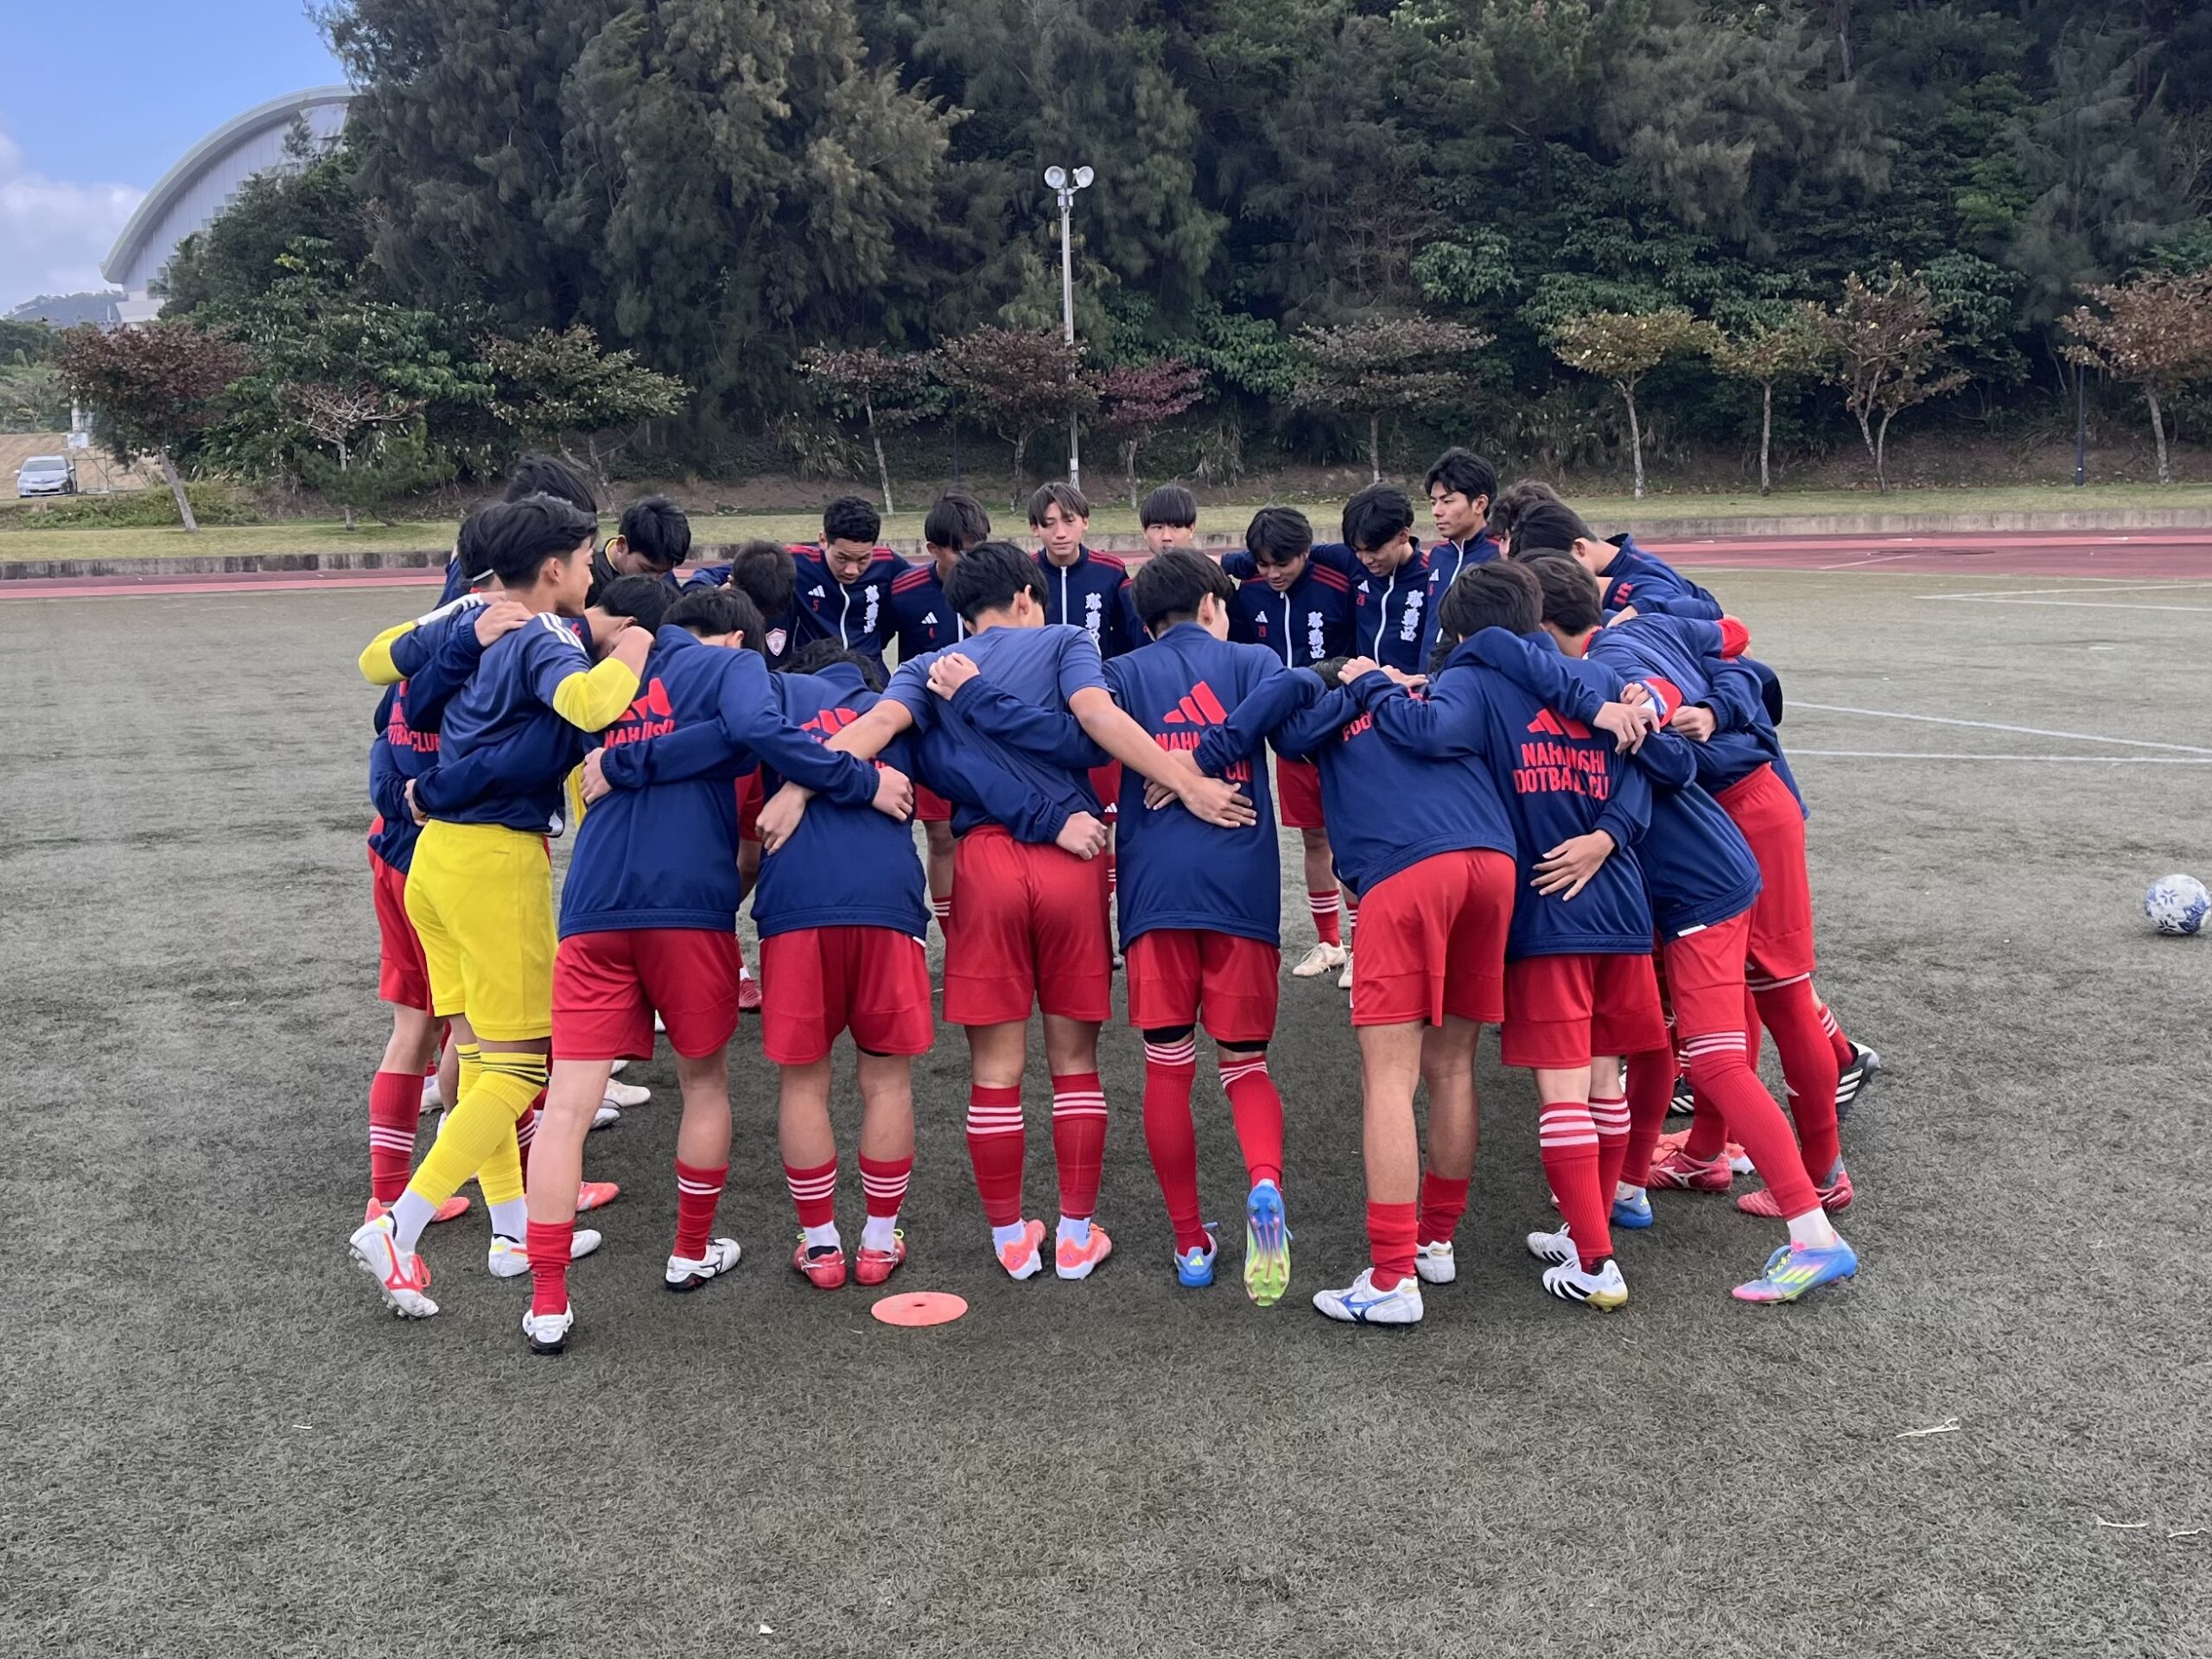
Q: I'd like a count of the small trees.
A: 11